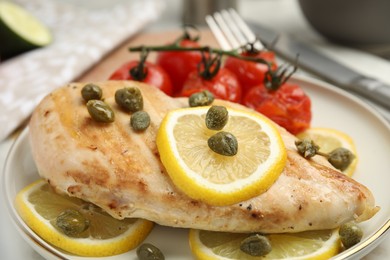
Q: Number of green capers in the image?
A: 13